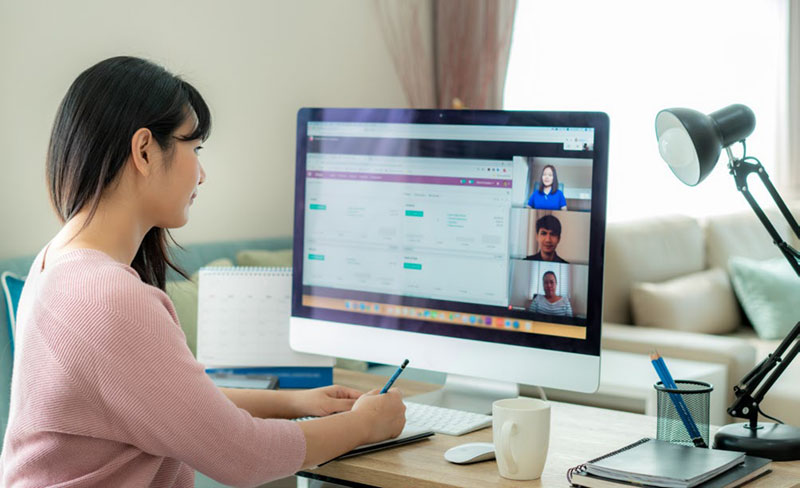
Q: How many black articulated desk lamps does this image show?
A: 1